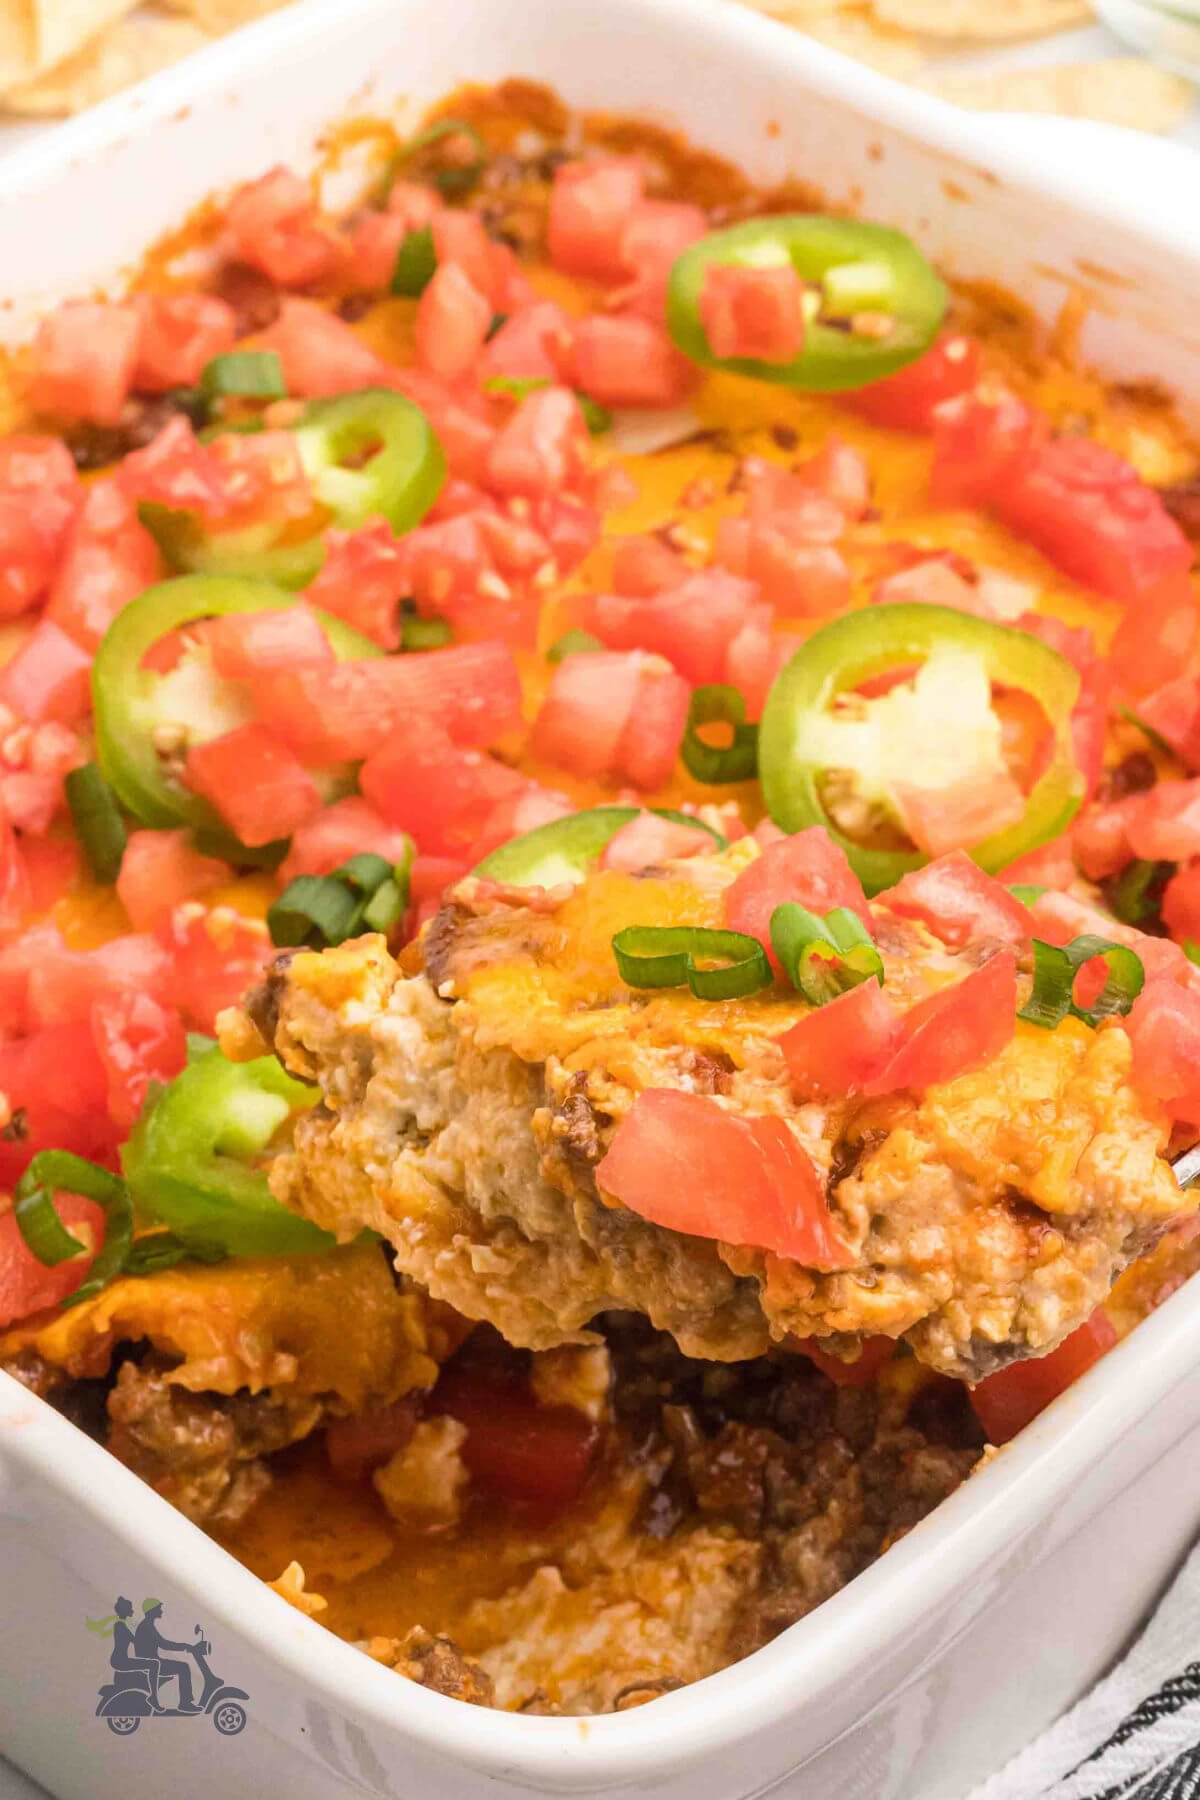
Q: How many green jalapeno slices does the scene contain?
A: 6